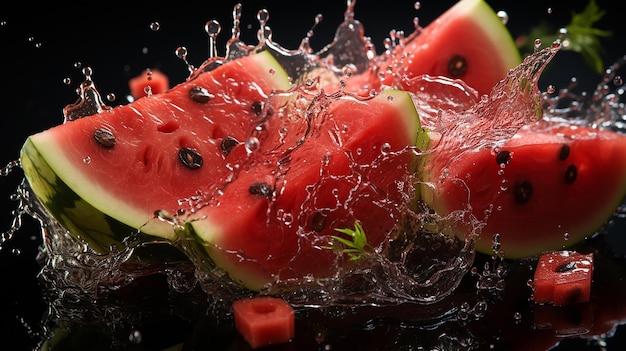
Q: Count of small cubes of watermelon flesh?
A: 3